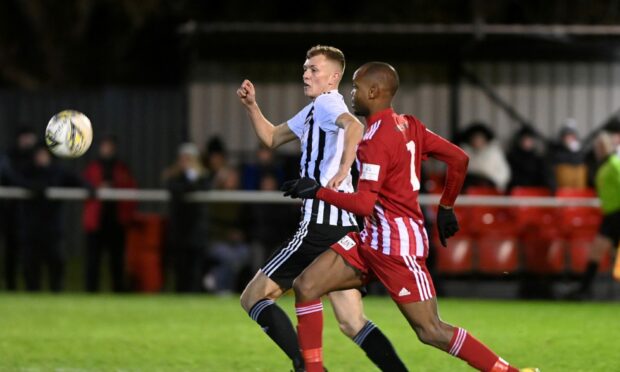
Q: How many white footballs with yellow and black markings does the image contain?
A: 1